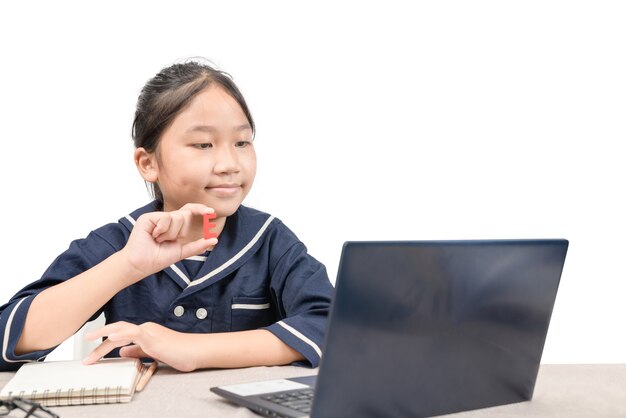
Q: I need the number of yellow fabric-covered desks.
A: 0